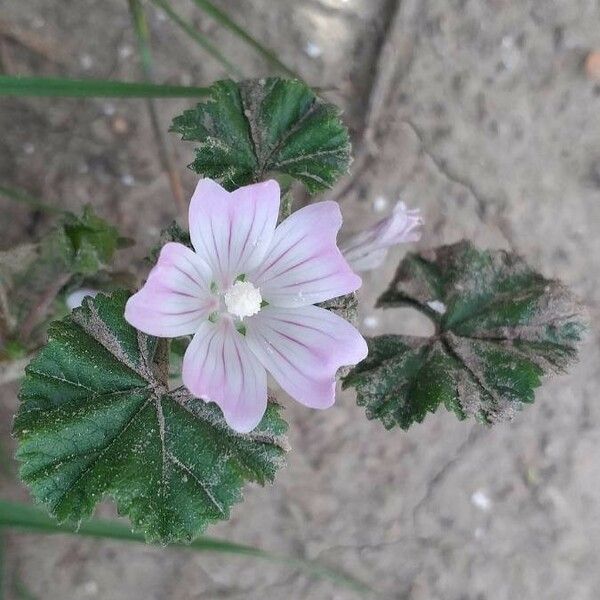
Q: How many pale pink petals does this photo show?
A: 5